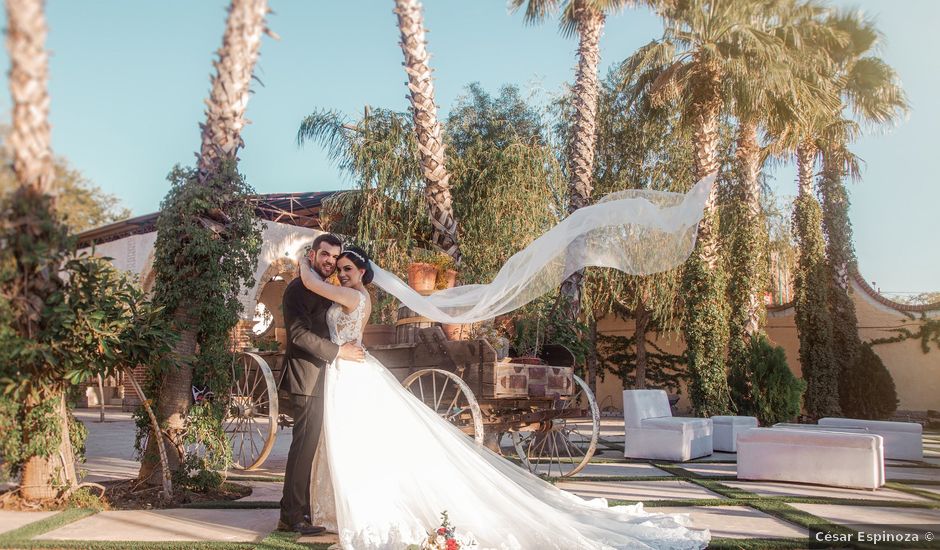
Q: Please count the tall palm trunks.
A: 8